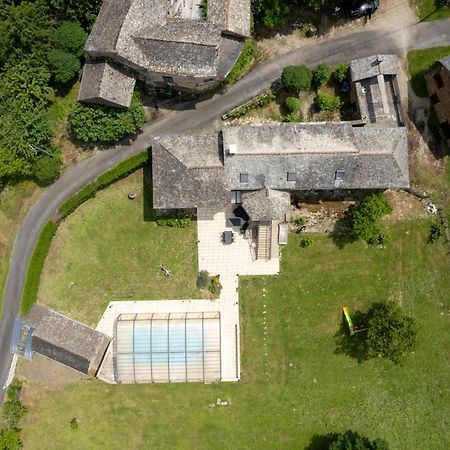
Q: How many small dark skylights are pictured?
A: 3